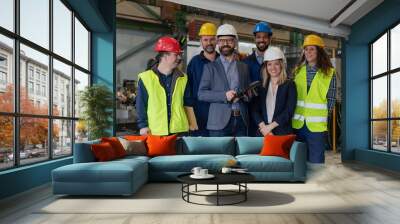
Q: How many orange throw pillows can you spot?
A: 5